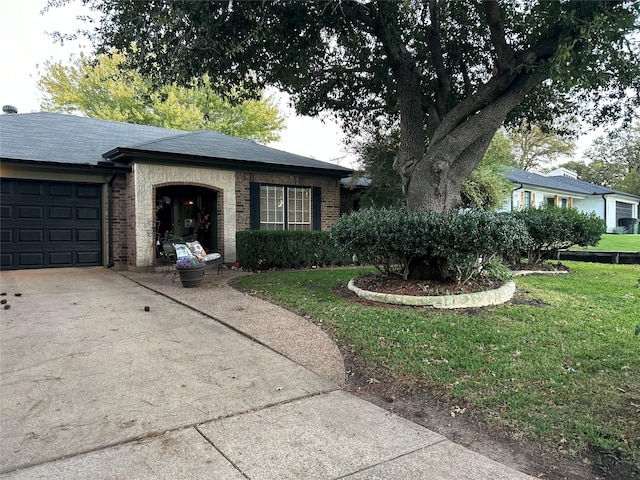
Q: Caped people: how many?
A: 0